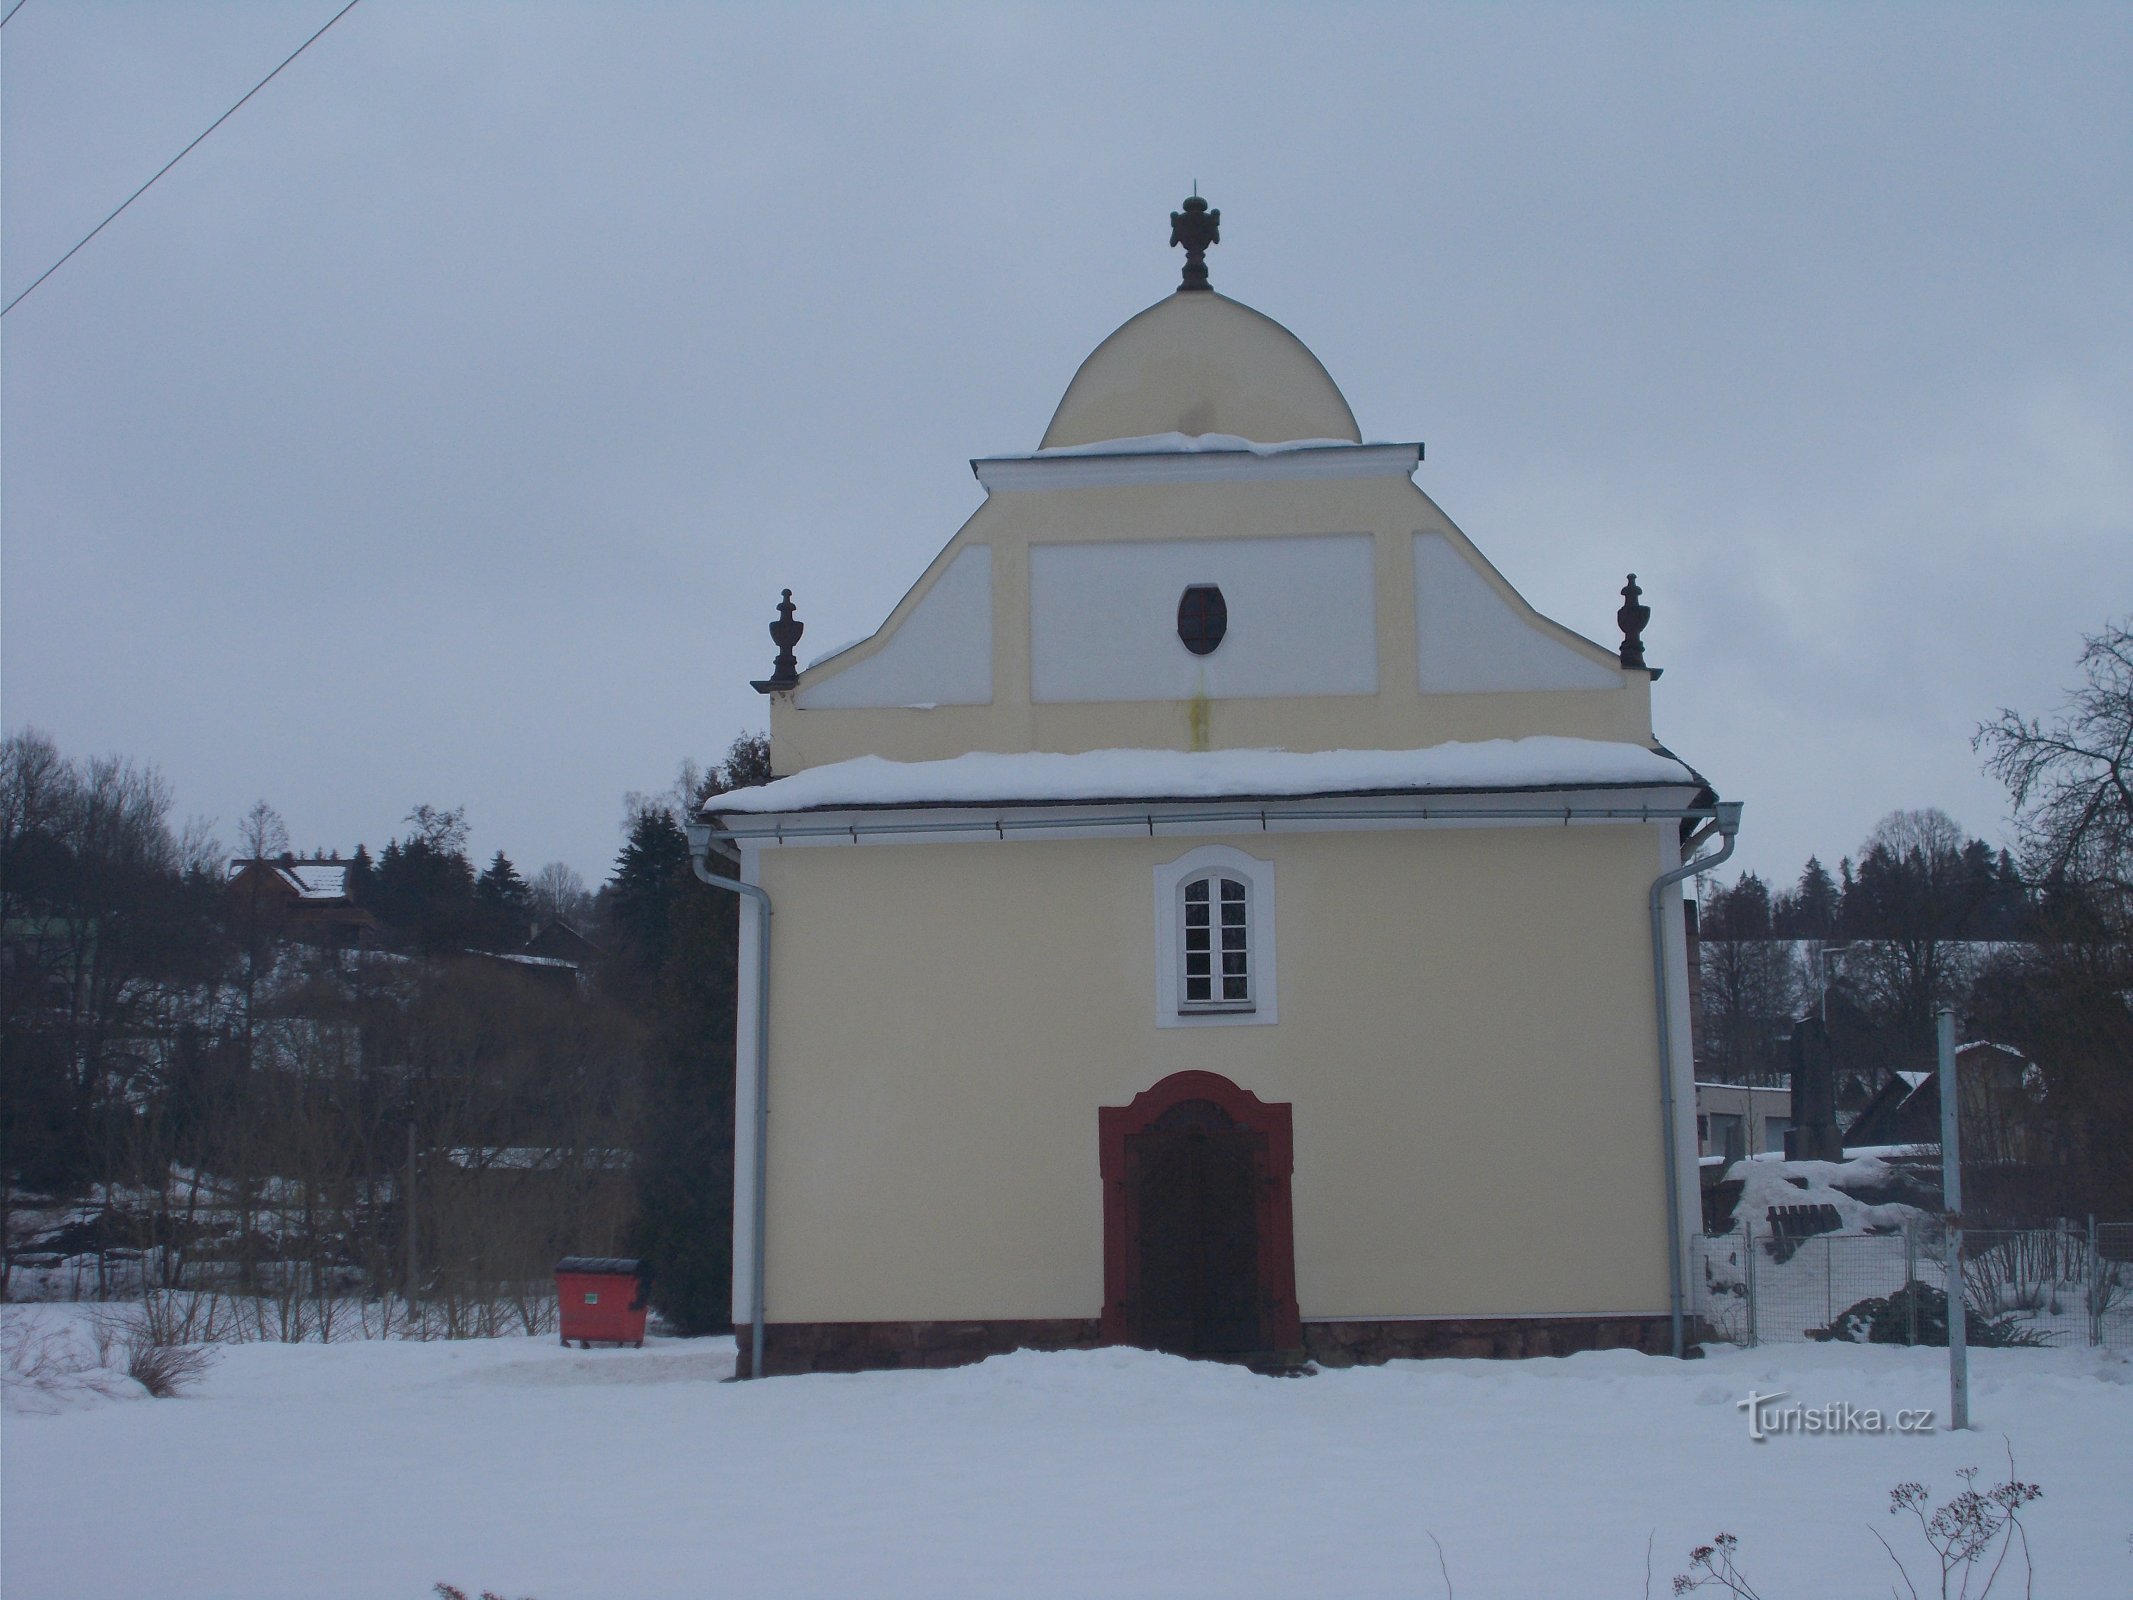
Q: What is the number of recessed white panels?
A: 3